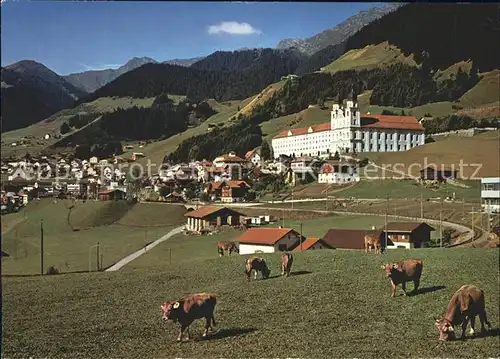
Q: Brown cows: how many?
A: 7